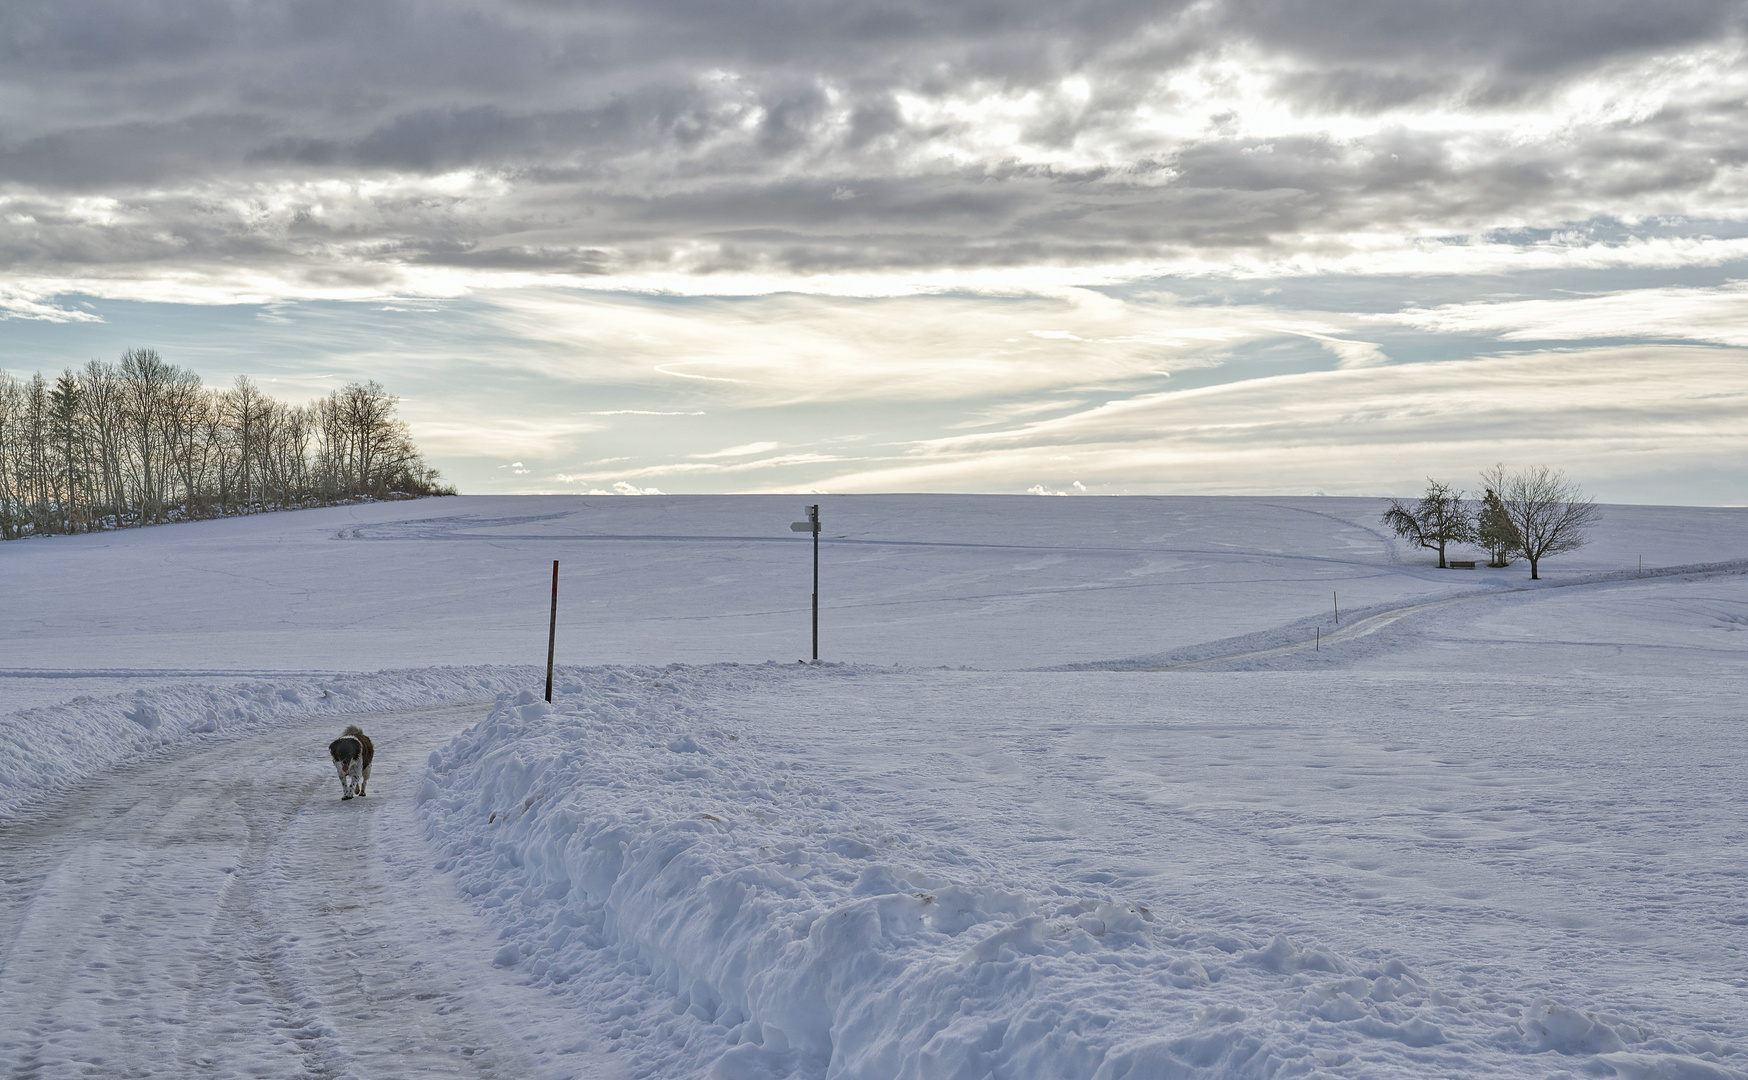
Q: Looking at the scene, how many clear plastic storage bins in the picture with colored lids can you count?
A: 0